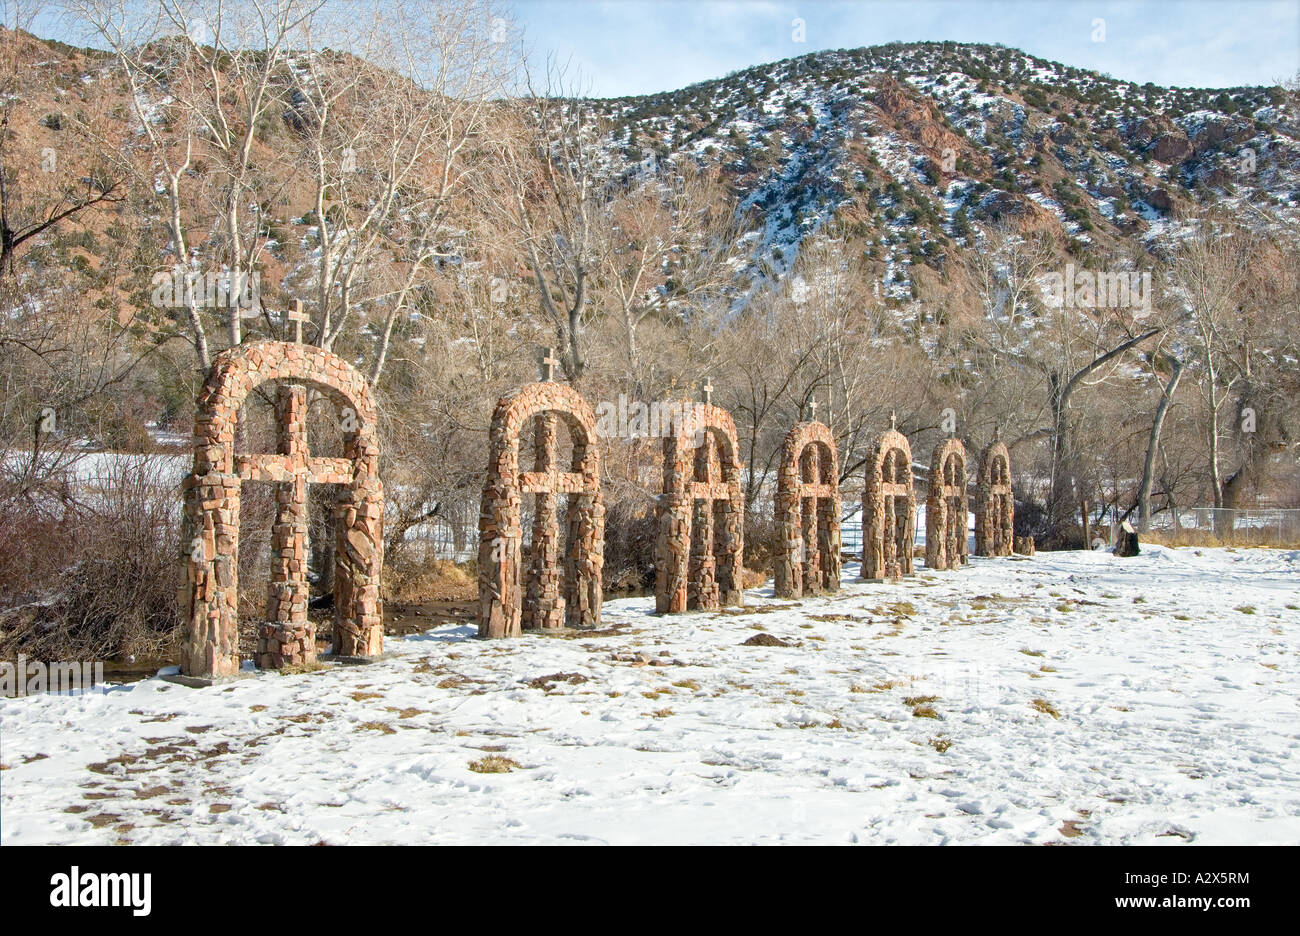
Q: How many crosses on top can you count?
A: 7